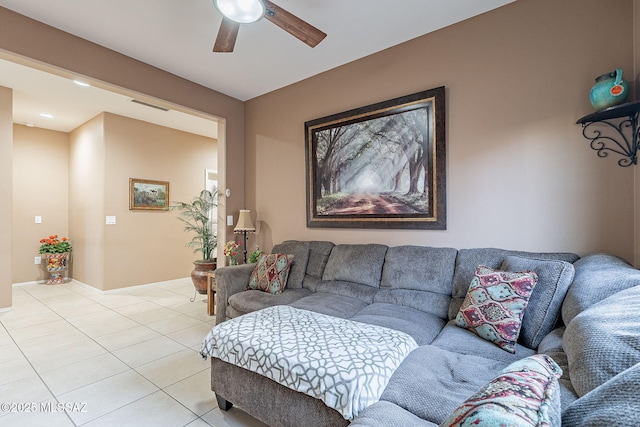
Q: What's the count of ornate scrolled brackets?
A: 1